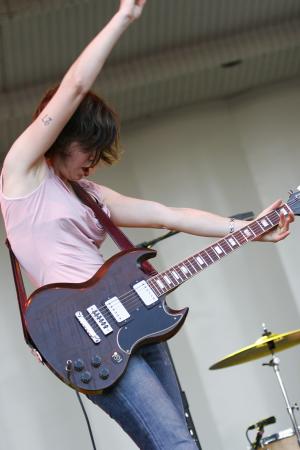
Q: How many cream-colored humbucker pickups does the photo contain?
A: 2